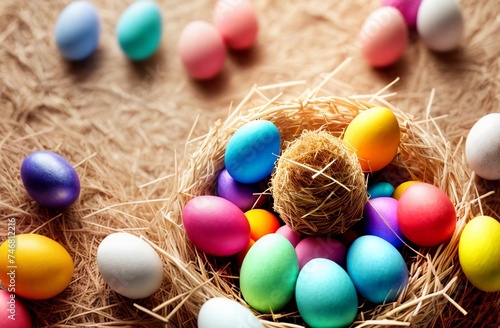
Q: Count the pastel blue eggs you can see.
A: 1